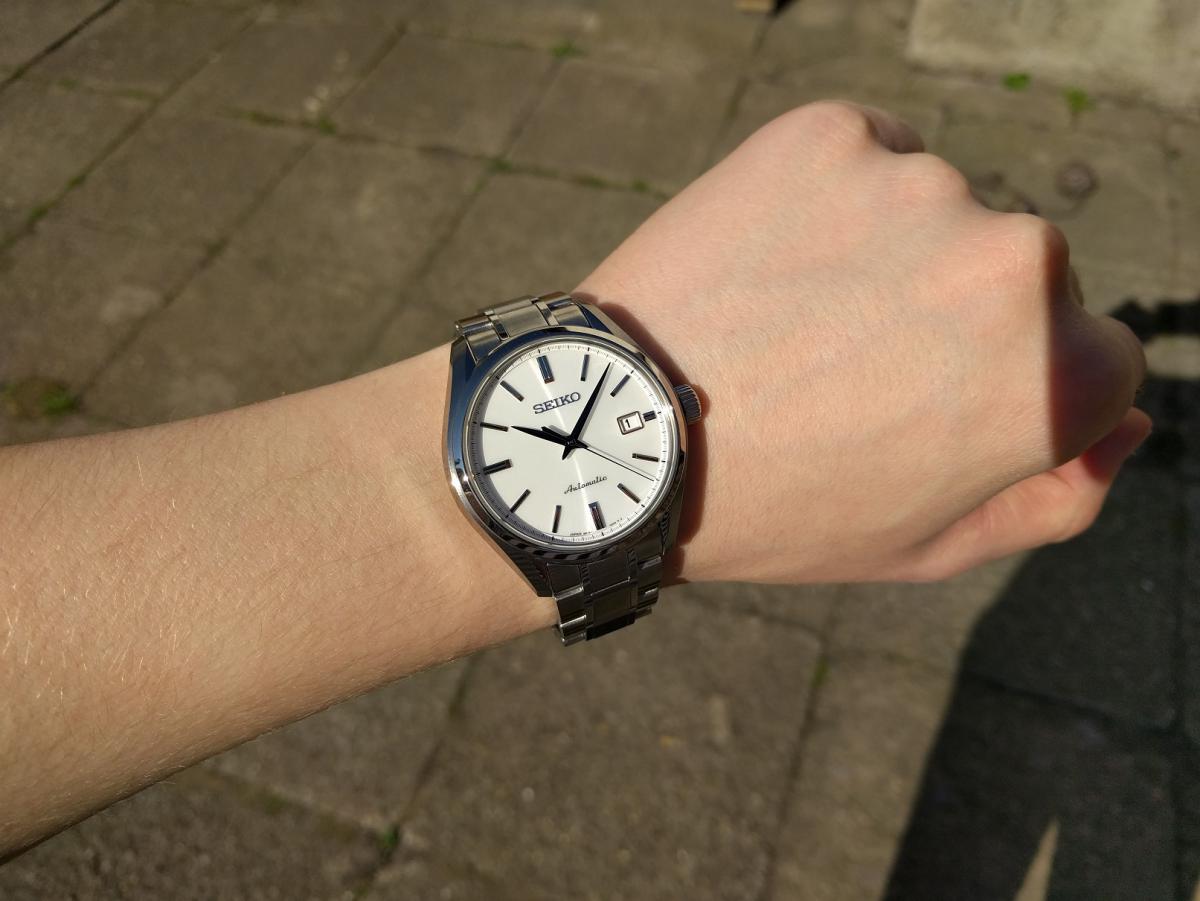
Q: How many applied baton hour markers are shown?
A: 12